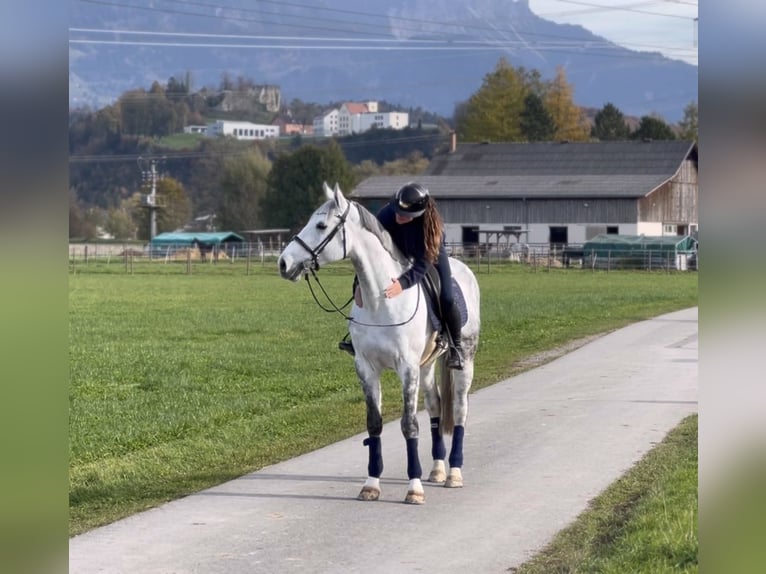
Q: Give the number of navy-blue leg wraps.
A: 4